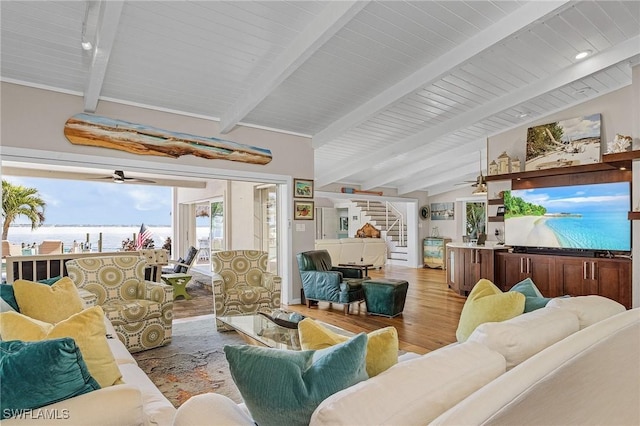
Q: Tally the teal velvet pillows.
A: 4